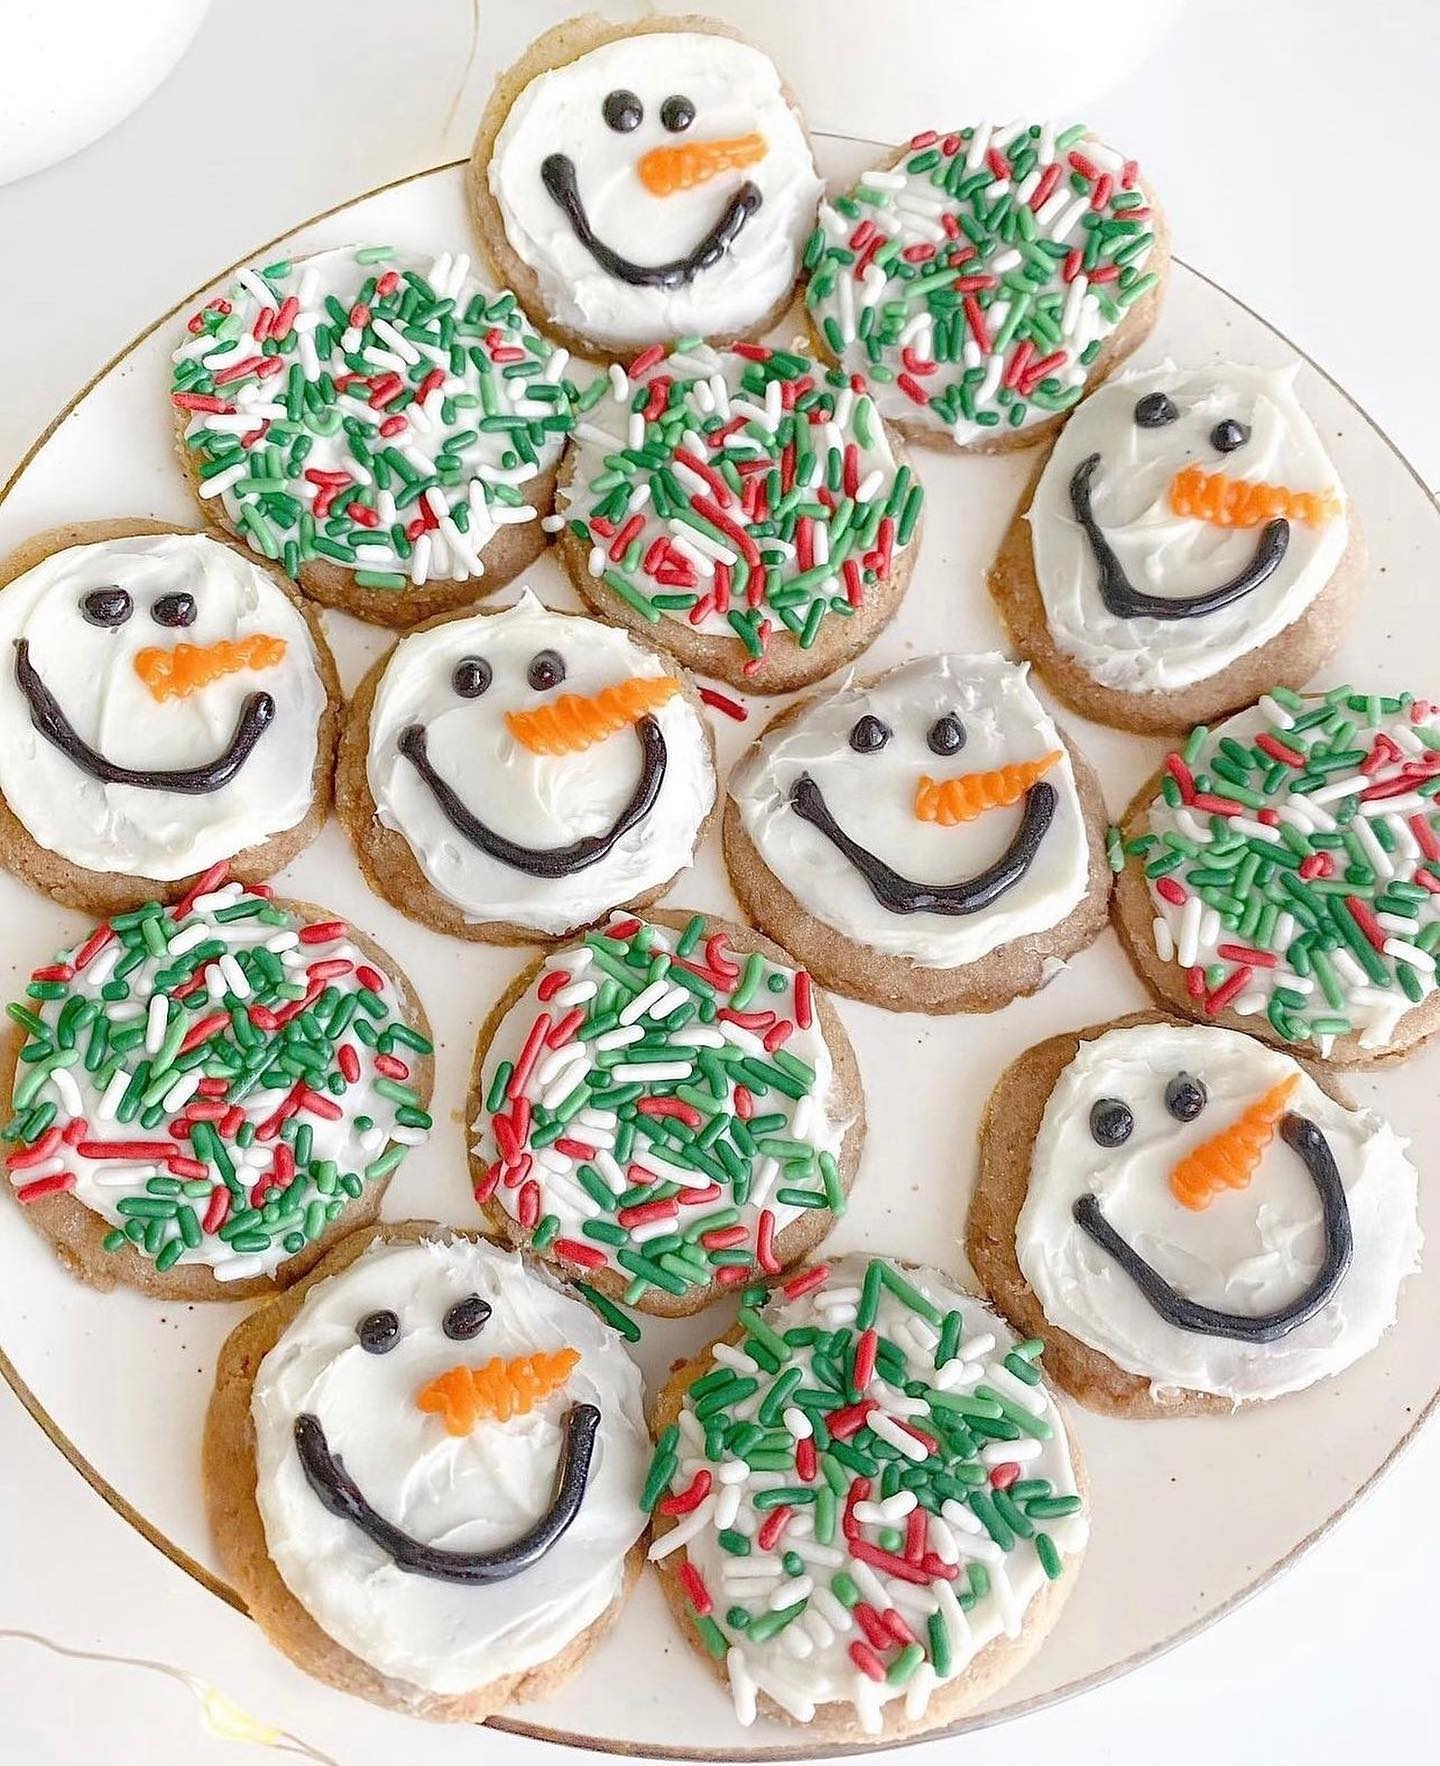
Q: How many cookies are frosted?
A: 14